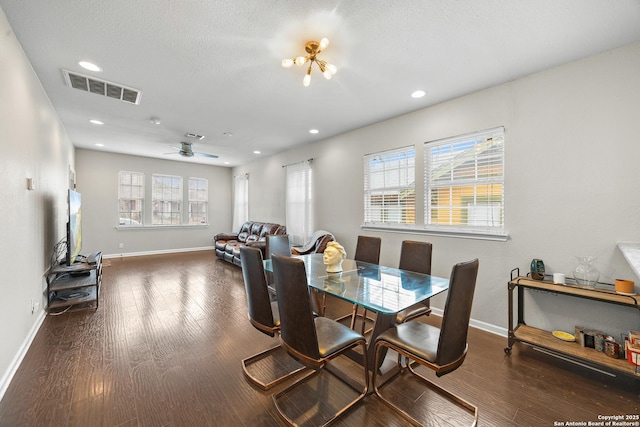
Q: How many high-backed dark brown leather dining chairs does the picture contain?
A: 6